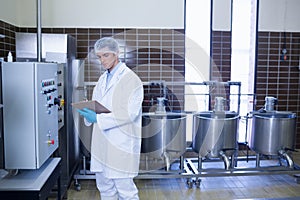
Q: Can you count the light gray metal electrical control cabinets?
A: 1